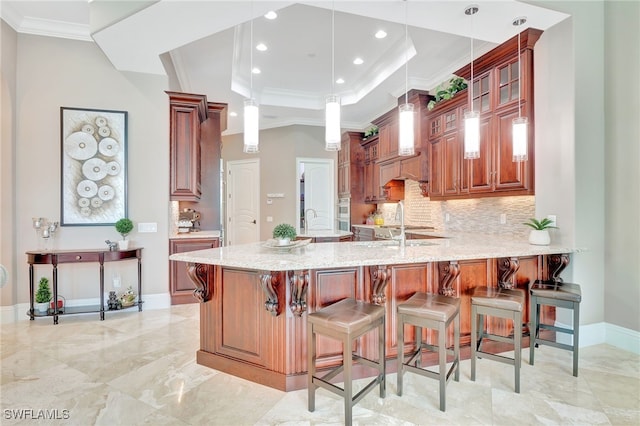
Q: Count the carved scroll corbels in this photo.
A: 7